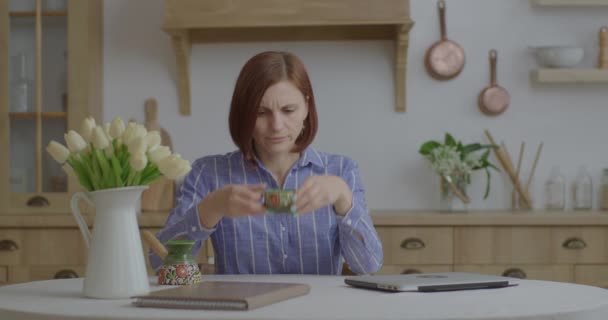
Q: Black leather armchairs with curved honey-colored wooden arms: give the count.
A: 0